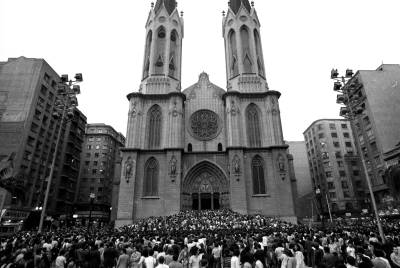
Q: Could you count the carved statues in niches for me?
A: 4